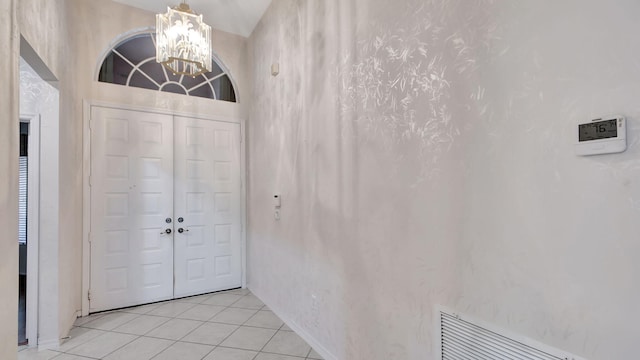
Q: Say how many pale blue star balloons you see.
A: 0